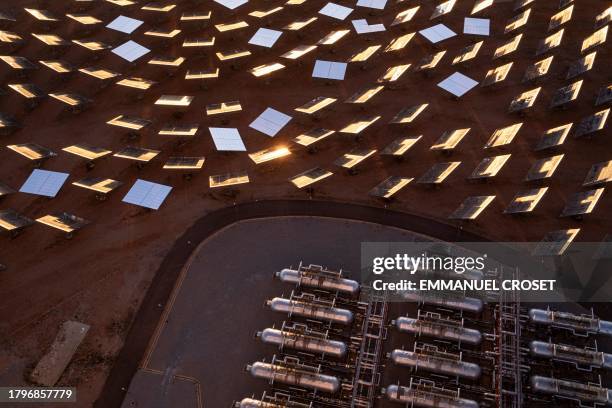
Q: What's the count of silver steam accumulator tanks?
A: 13